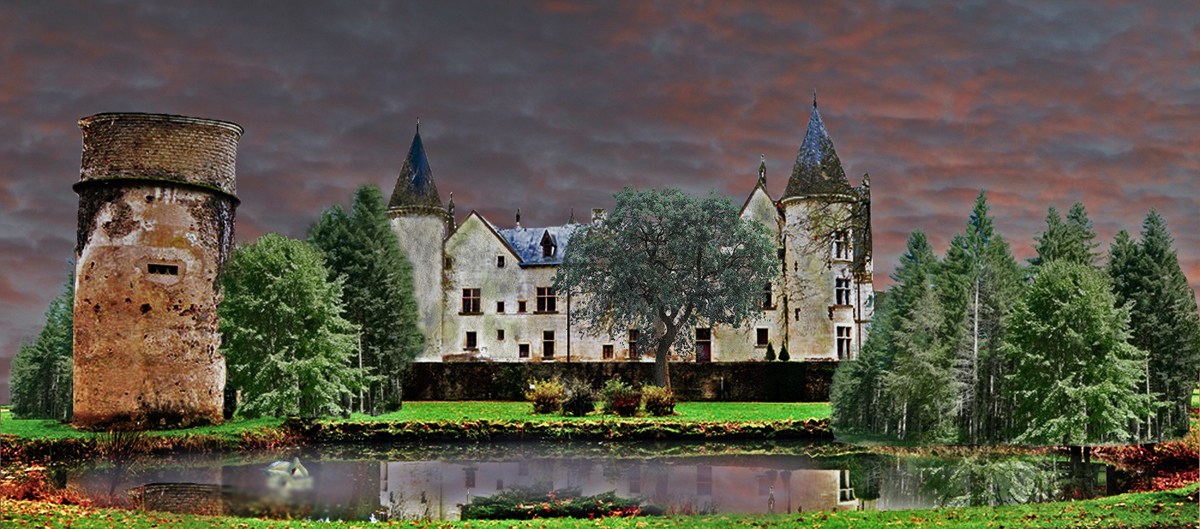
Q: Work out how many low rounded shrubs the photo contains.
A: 4